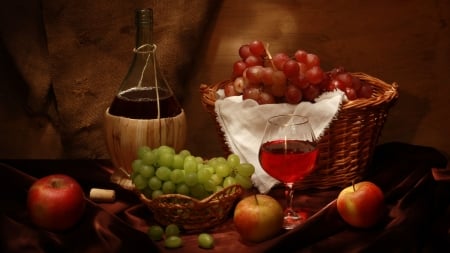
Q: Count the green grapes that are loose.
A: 4